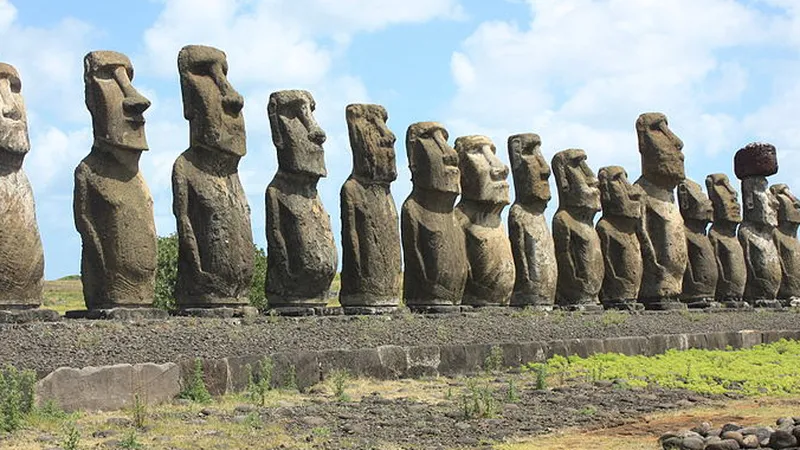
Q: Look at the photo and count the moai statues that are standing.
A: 15